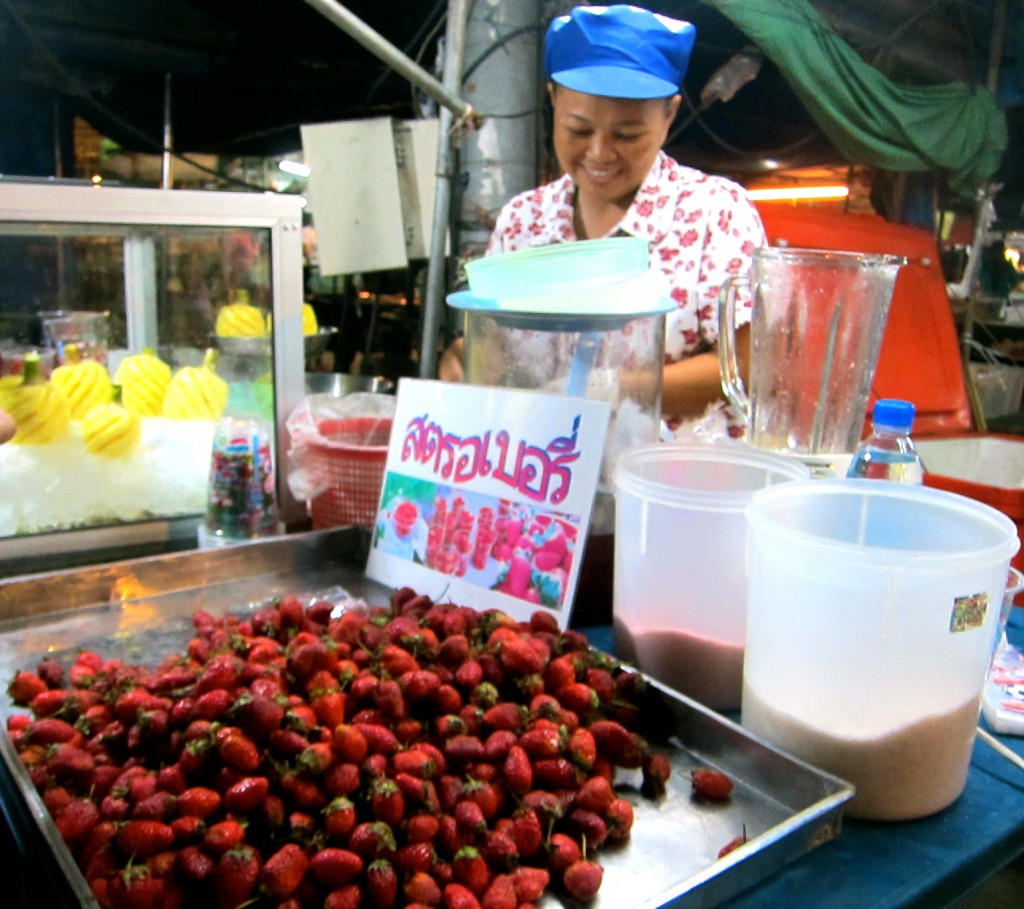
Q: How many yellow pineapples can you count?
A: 7